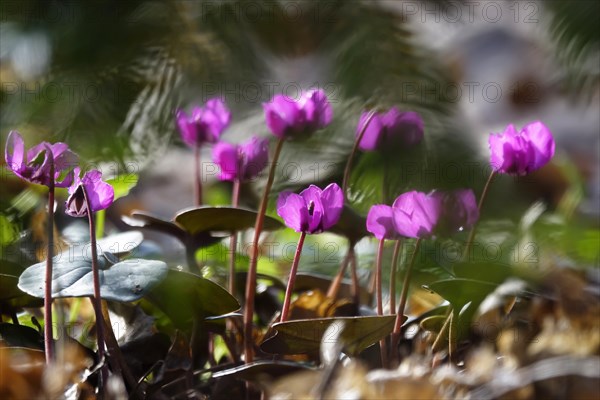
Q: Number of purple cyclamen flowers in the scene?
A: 11